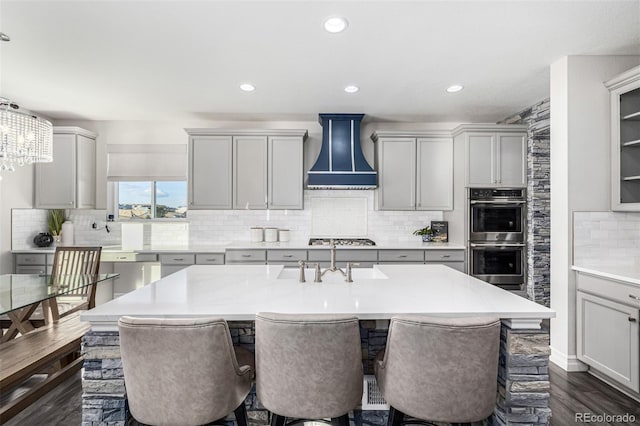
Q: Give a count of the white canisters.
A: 3